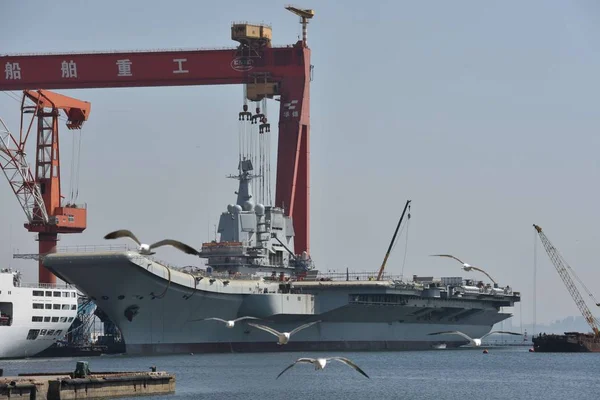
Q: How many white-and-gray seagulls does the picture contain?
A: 6